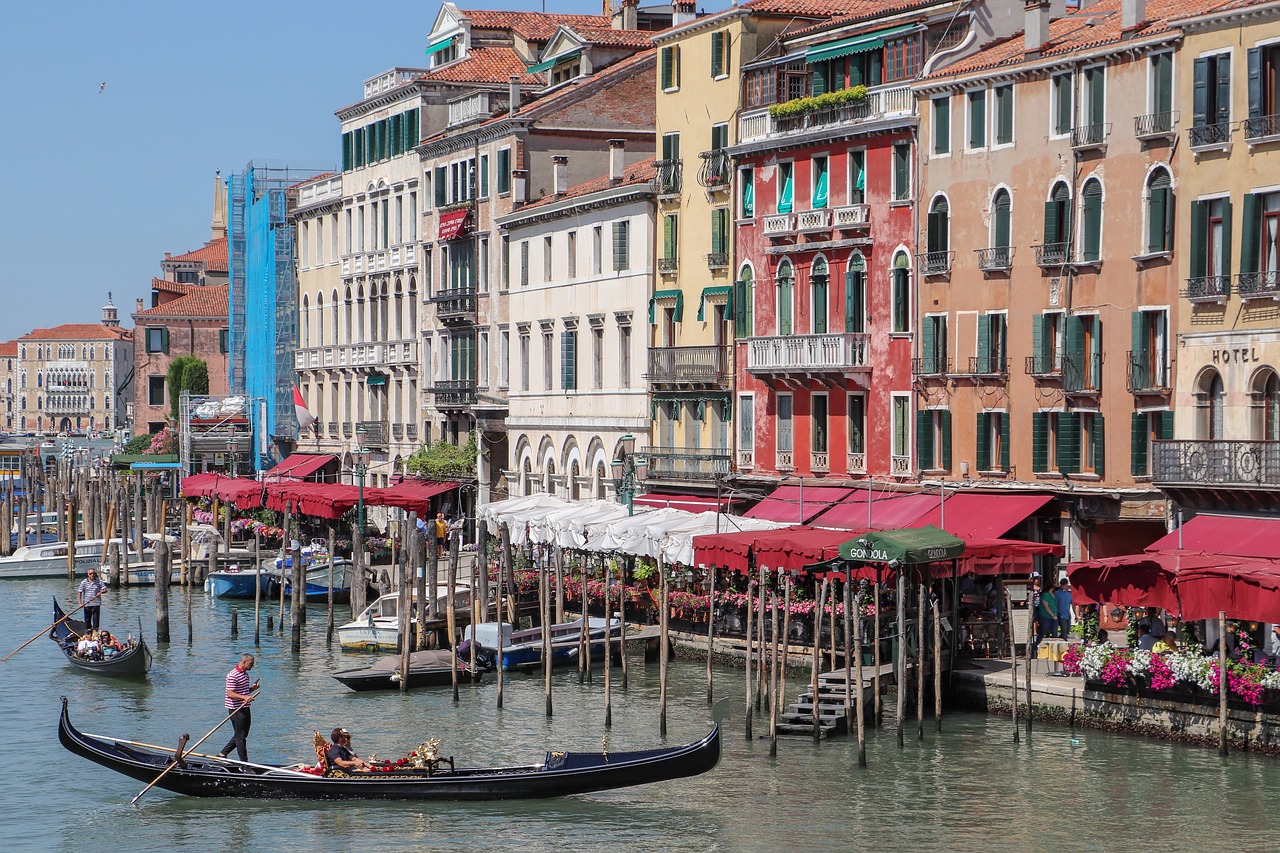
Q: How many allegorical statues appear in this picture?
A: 0